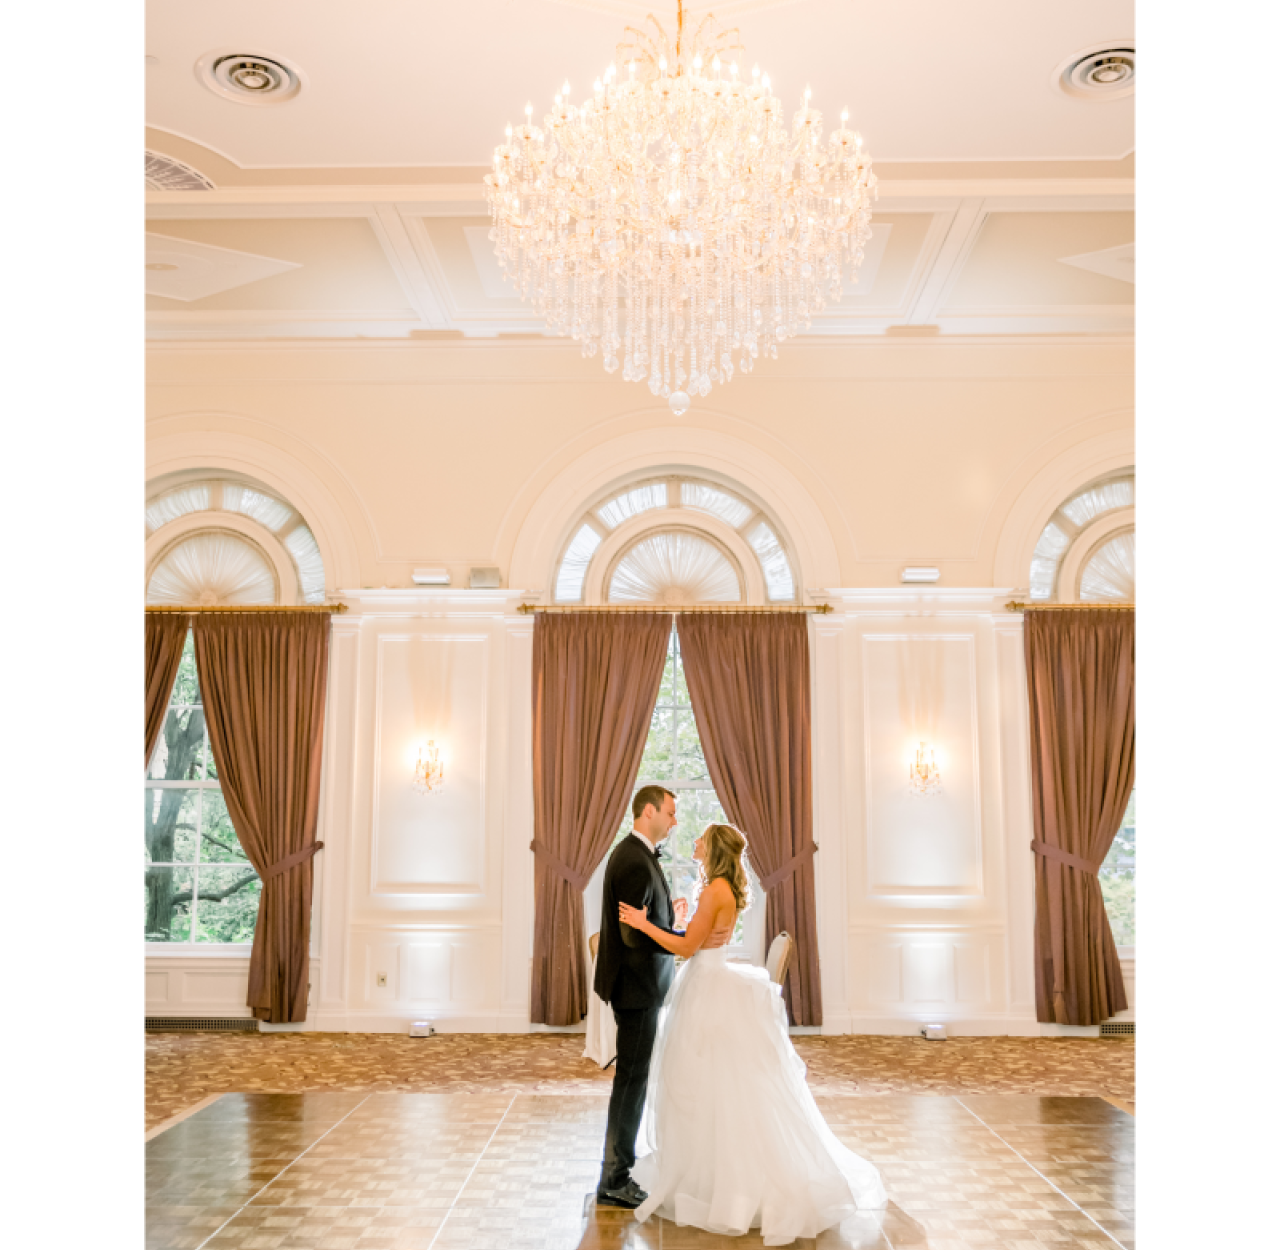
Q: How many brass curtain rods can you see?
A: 3